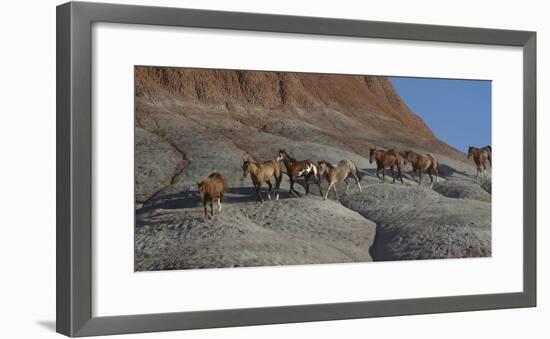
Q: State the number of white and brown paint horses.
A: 1